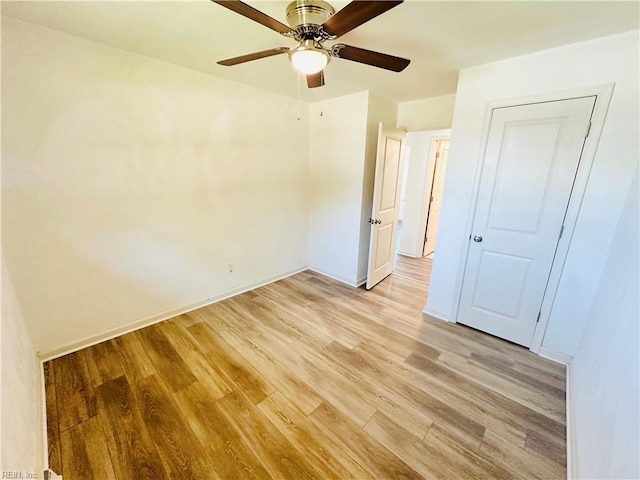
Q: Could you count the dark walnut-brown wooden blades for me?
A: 5